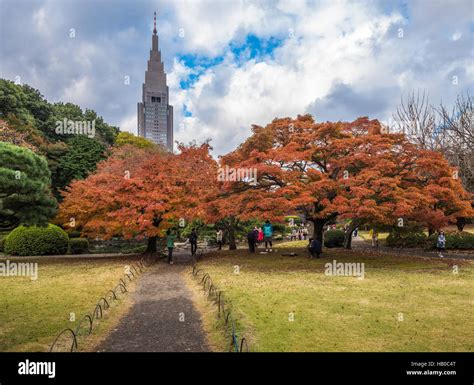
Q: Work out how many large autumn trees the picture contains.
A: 2